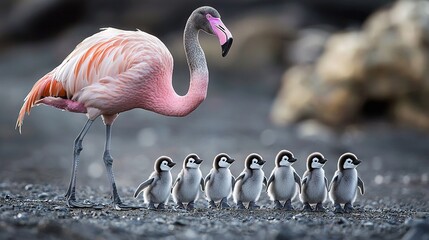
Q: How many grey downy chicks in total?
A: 7